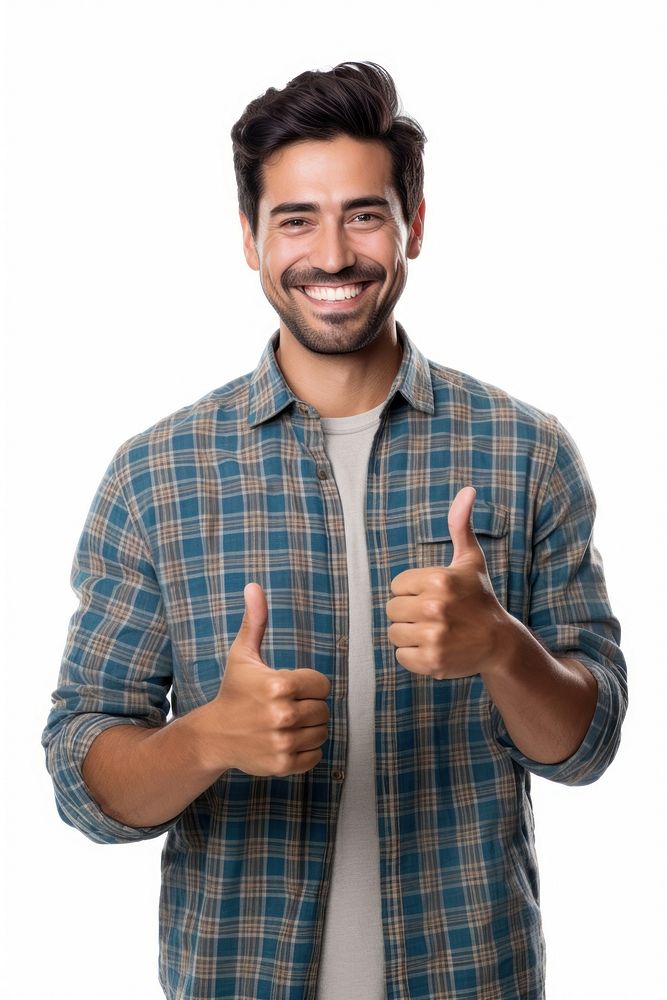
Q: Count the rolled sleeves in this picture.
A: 2